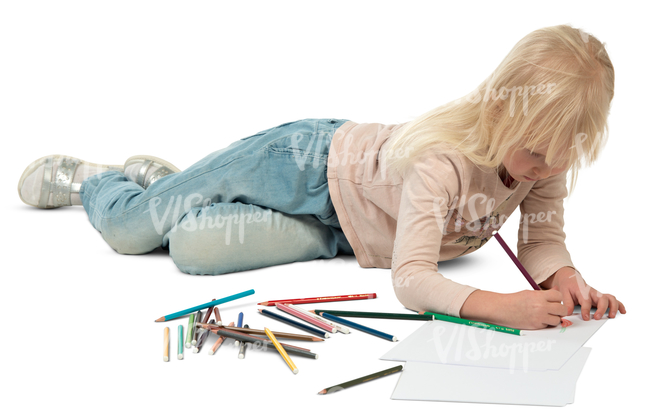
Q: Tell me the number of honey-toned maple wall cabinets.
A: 0